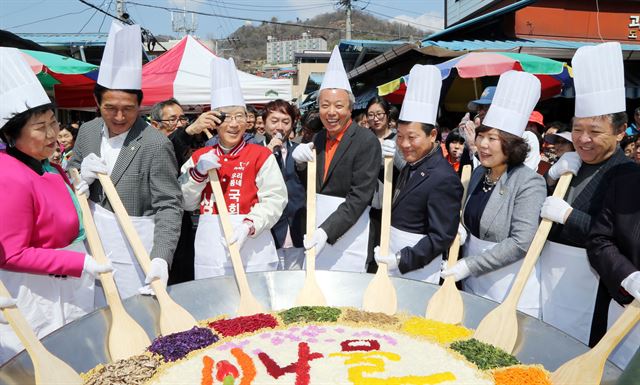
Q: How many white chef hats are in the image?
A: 7